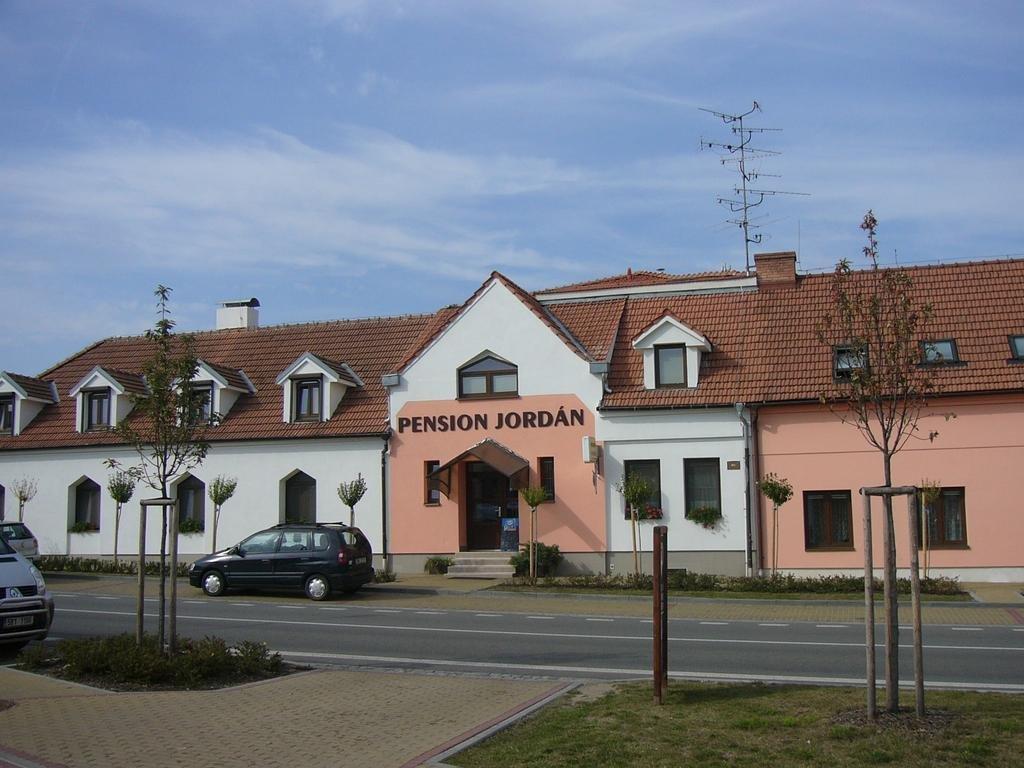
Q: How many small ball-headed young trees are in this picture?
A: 8